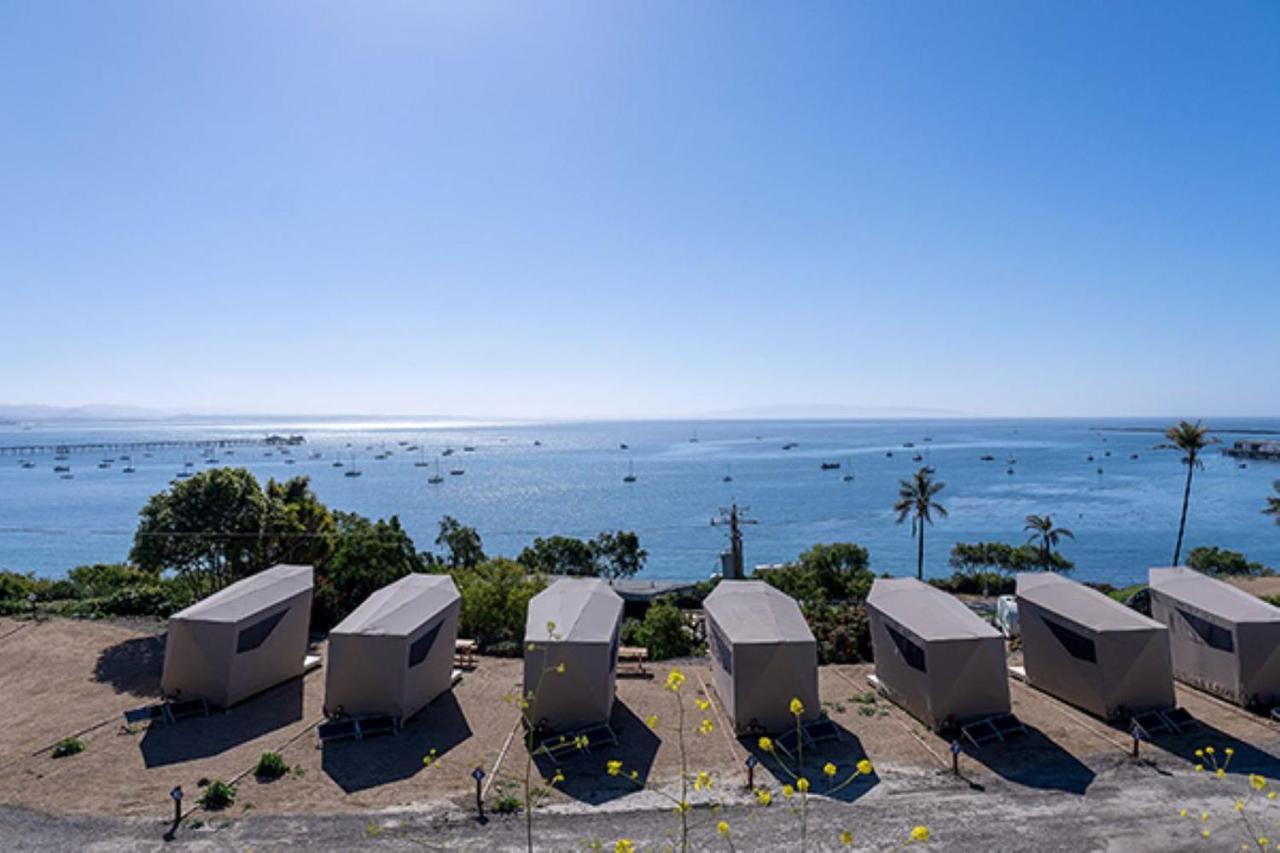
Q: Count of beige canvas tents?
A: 7